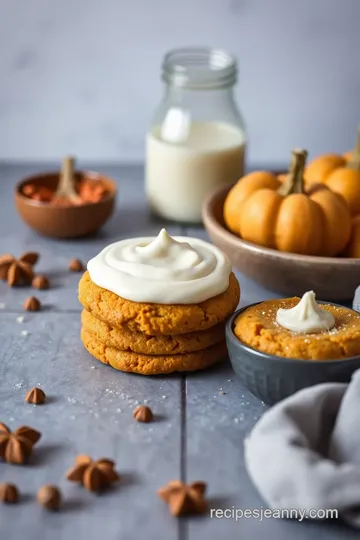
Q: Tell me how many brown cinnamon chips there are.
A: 7